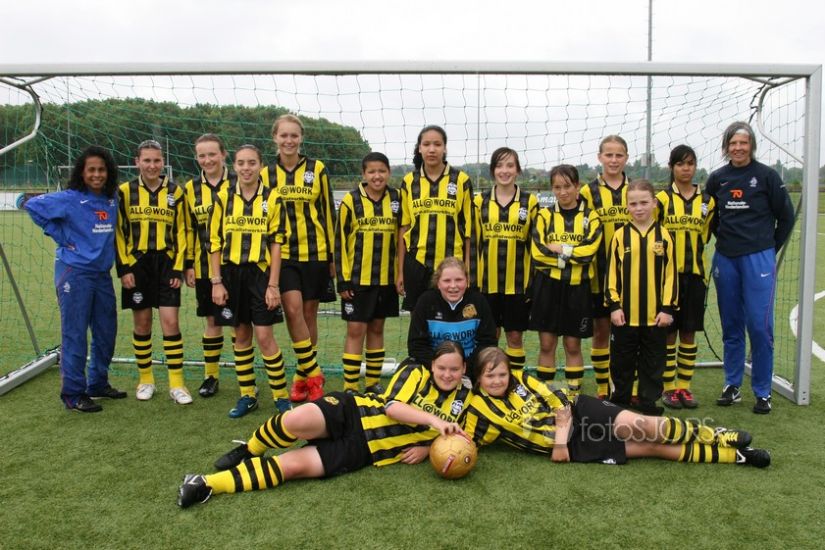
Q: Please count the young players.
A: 14